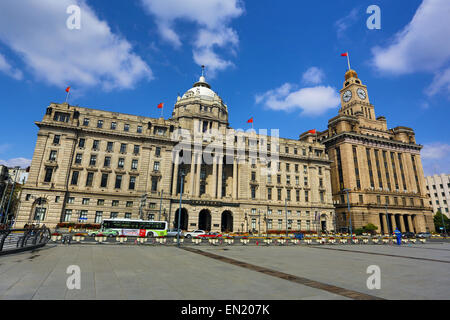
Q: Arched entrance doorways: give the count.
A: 3